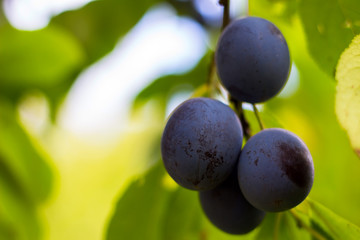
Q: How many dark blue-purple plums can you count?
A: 4